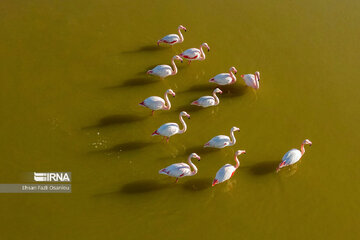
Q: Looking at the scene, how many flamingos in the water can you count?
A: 12